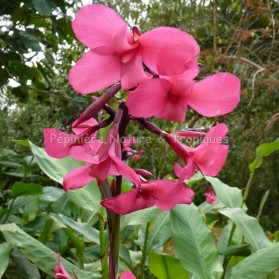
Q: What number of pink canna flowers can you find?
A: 6